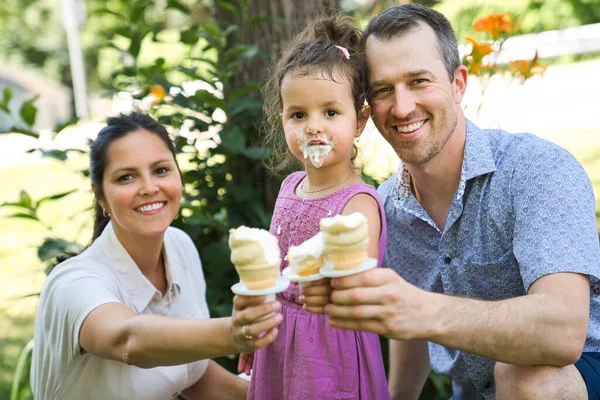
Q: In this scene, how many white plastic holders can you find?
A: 3